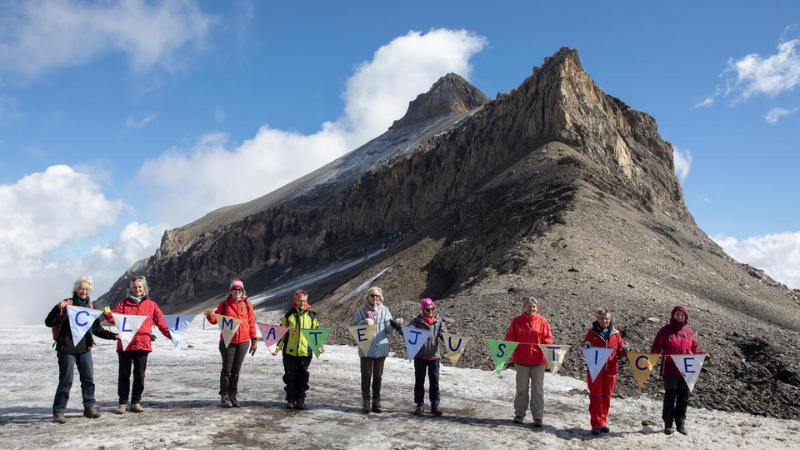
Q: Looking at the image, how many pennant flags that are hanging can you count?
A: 14